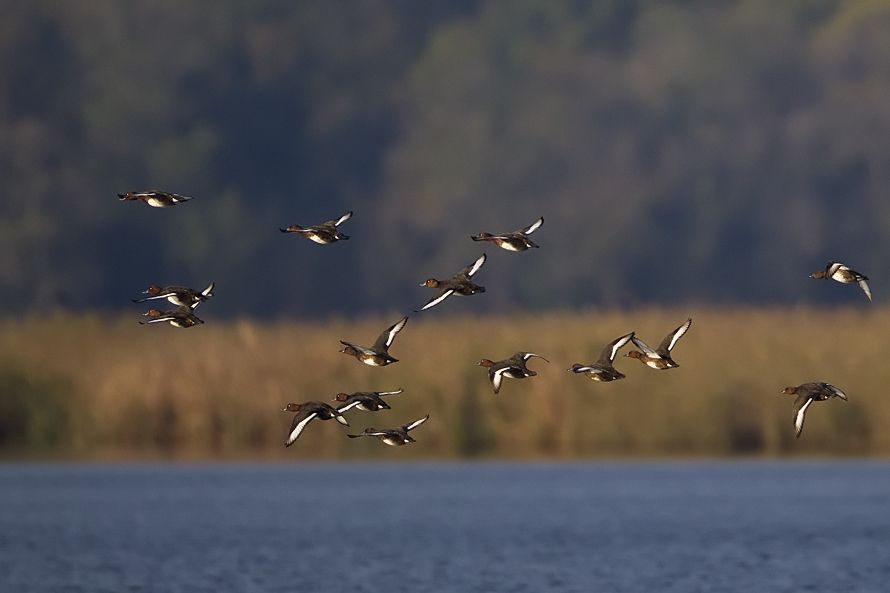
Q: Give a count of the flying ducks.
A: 15